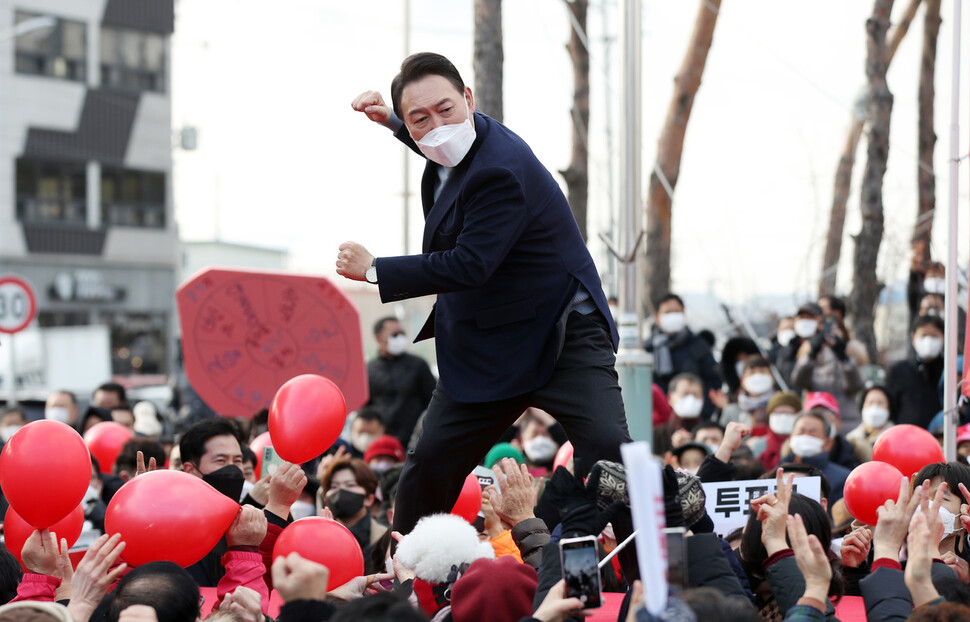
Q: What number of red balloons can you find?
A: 11